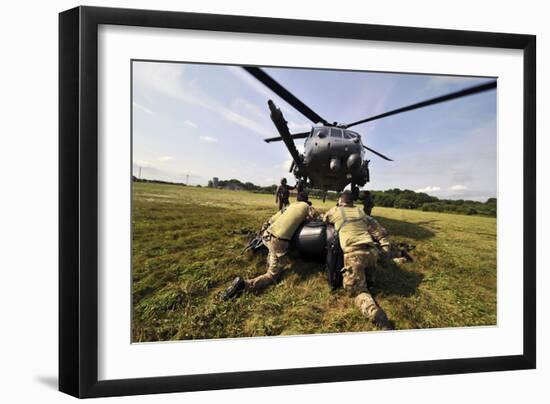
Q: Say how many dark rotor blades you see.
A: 4